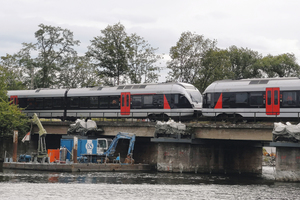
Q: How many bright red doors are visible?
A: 3